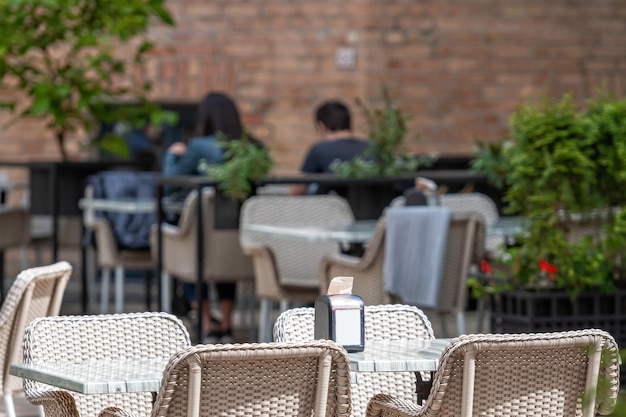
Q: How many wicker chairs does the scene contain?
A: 11